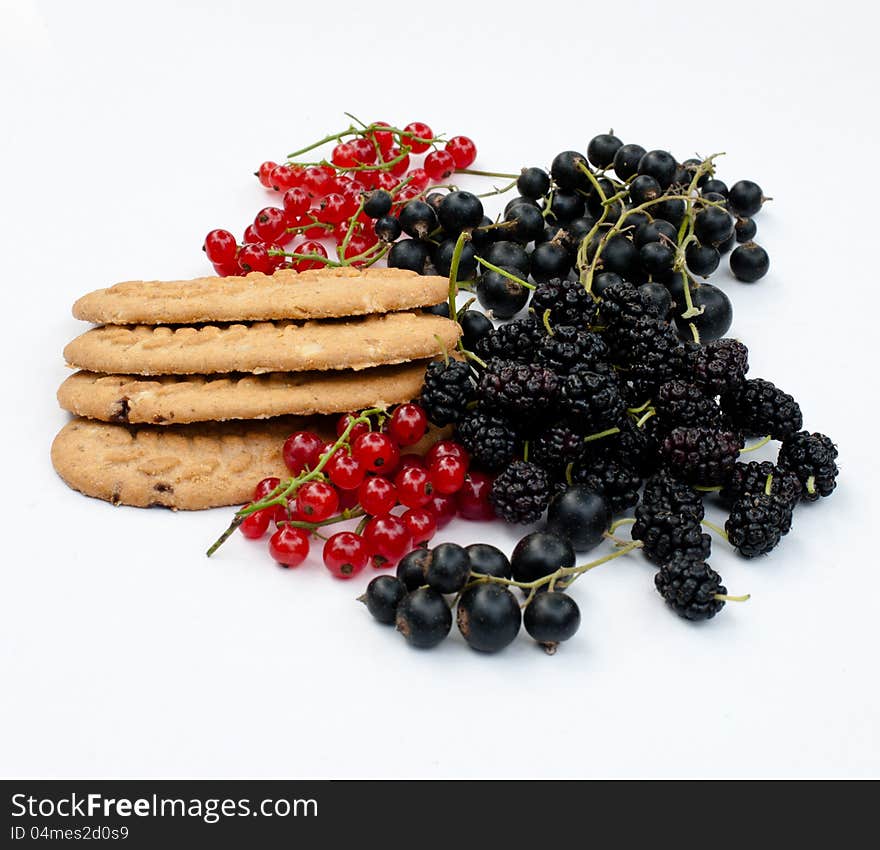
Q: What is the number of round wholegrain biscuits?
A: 4